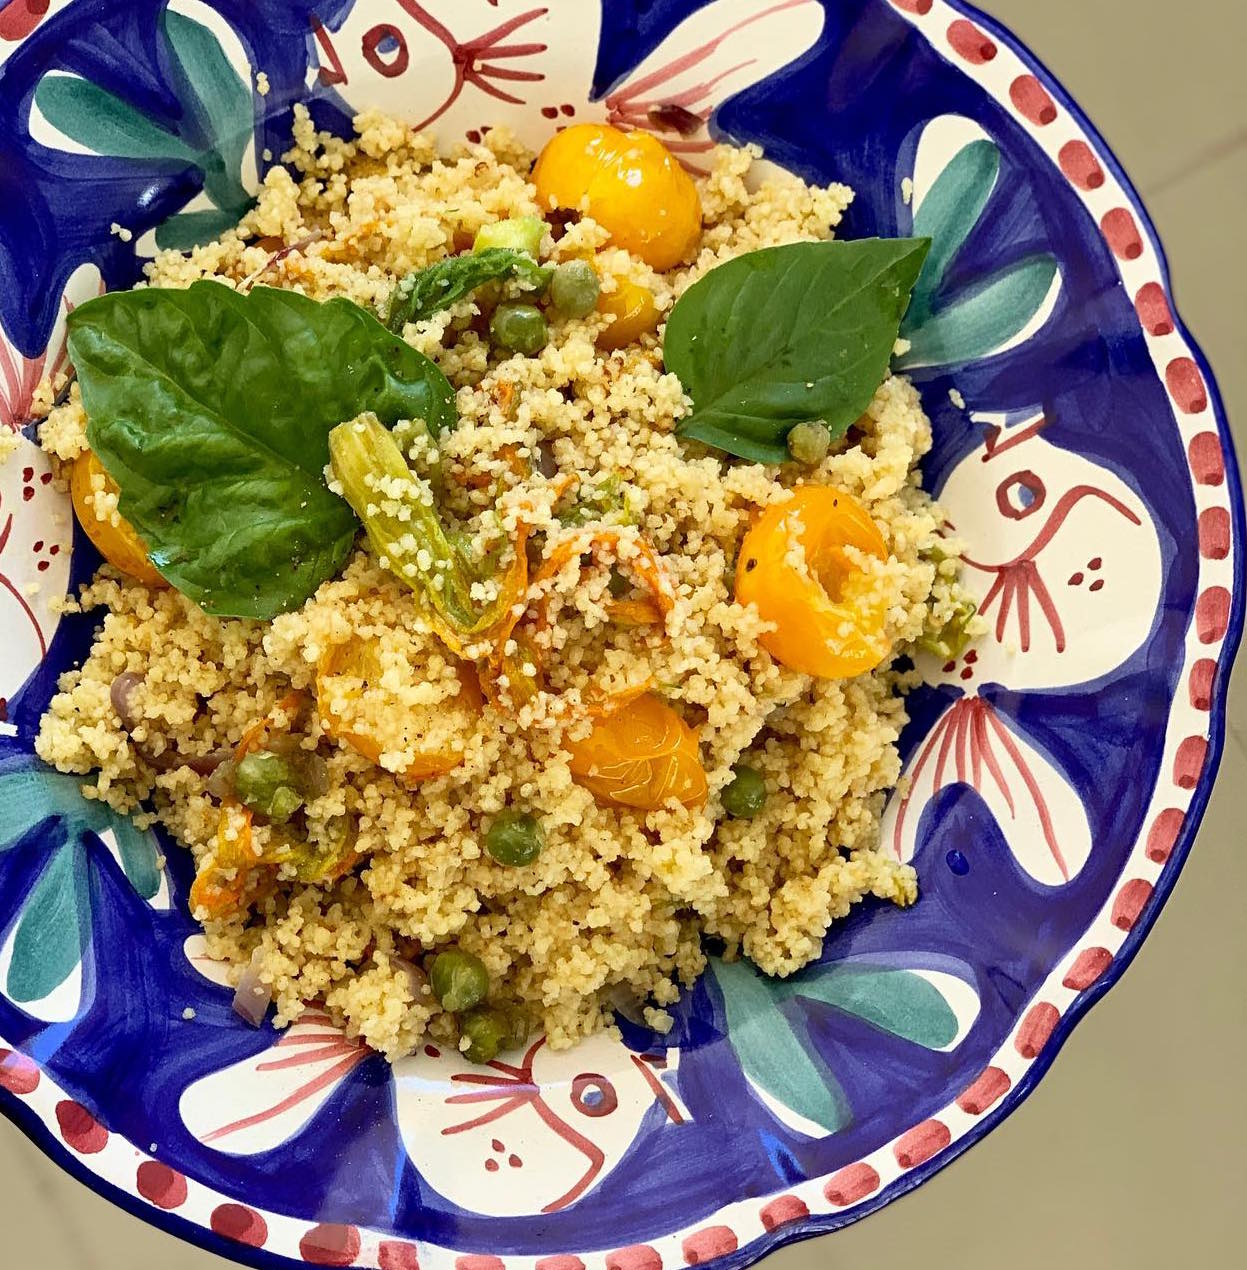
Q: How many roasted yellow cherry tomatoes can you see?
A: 6